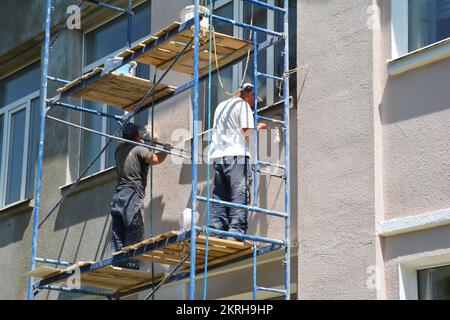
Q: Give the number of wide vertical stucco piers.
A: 1